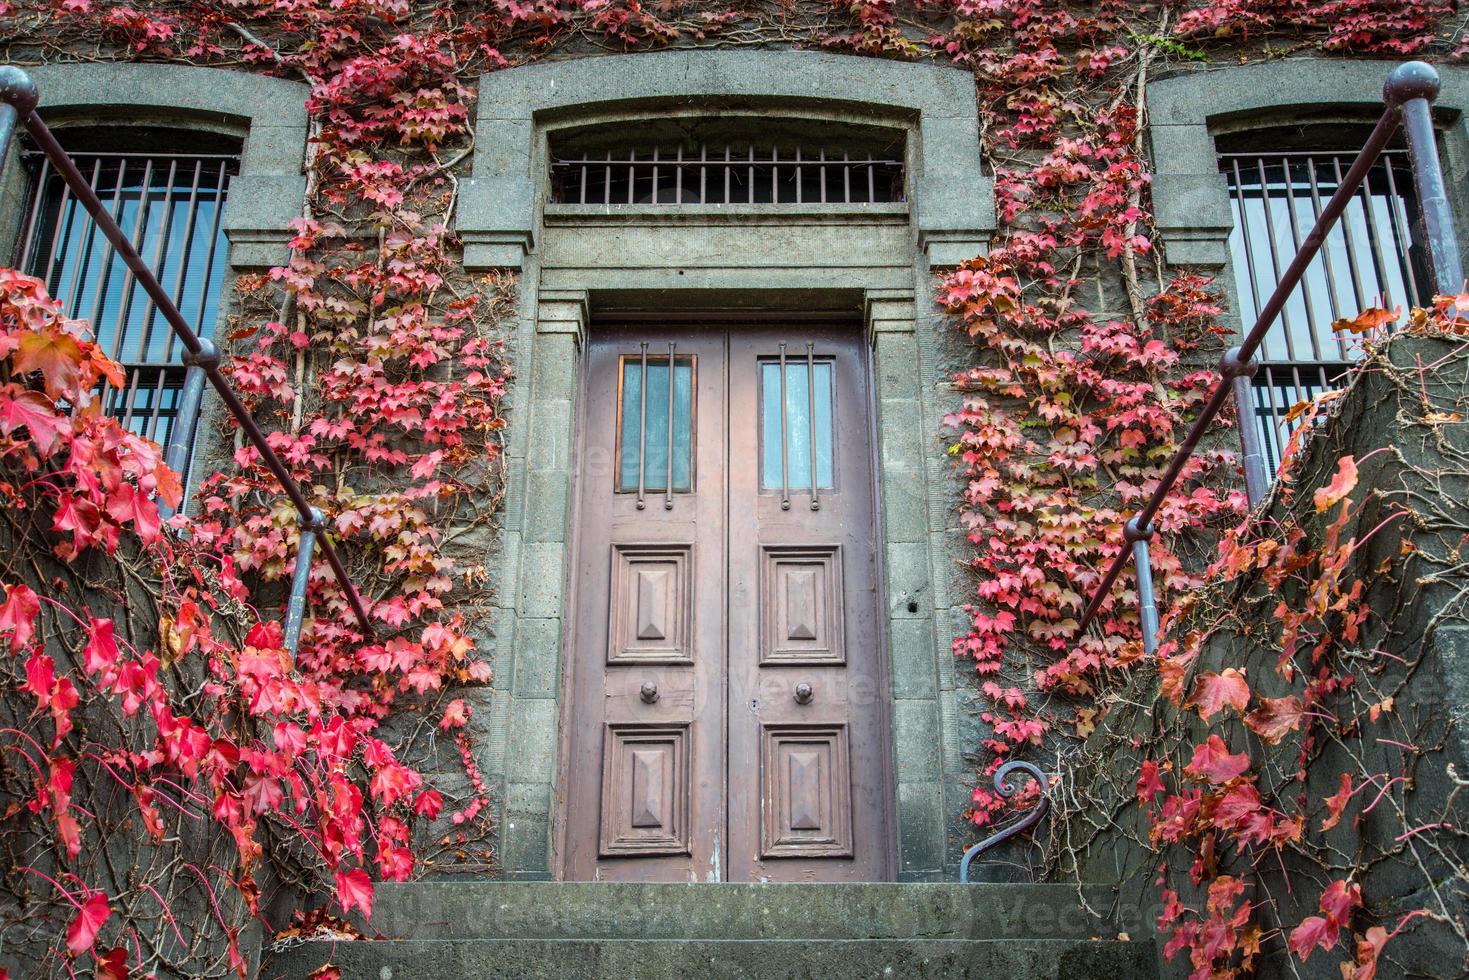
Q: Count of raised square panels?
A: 4